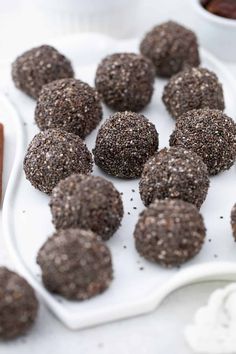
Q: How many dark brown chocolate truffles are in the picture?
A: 14